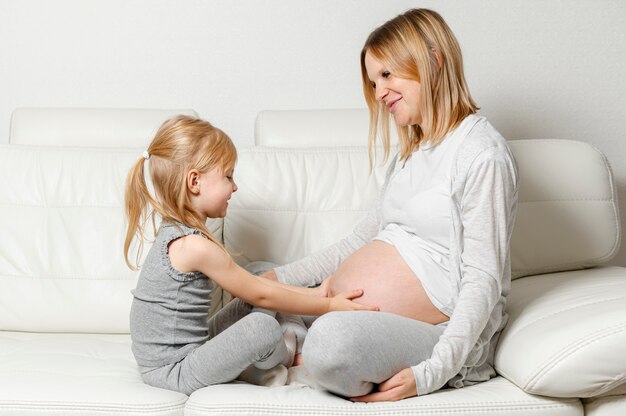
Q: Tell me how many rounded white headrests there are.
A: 2